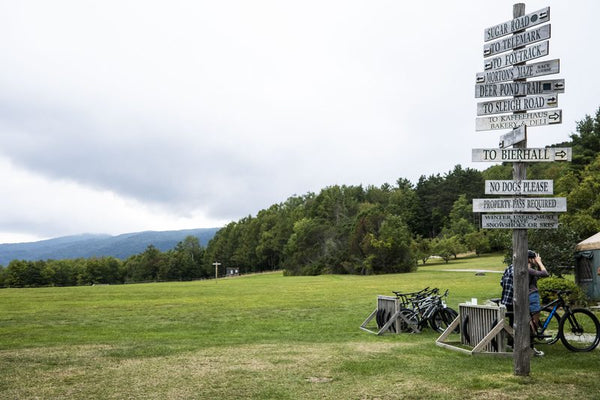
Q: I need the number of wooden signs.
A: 12